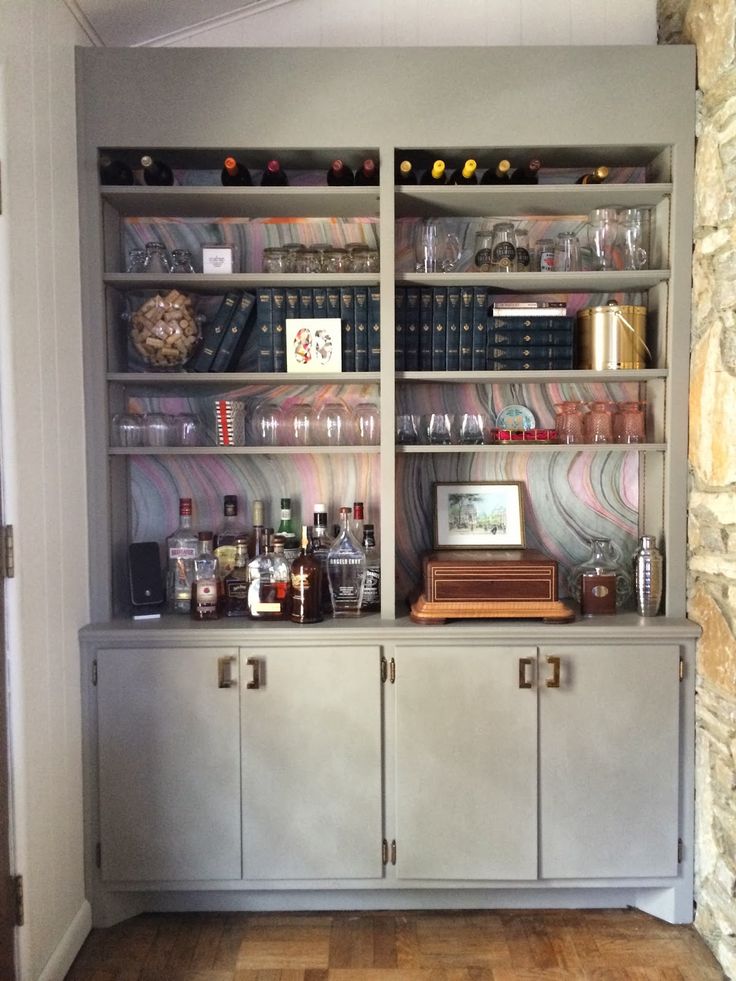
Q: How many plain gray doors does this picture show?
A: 4